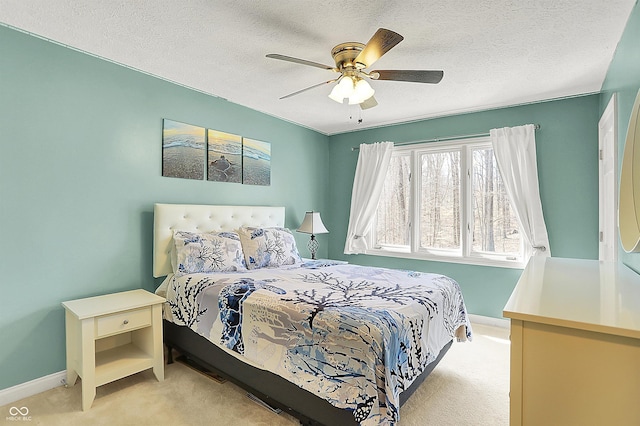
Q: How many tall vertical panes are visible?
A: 3